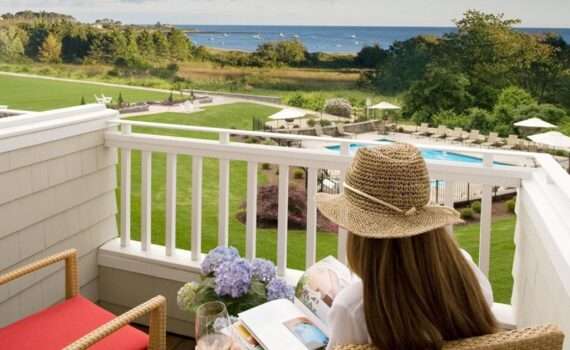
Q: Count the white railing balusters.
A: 11